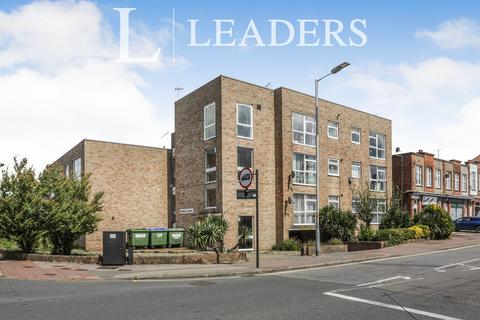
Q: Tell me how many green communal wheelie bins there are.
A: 3